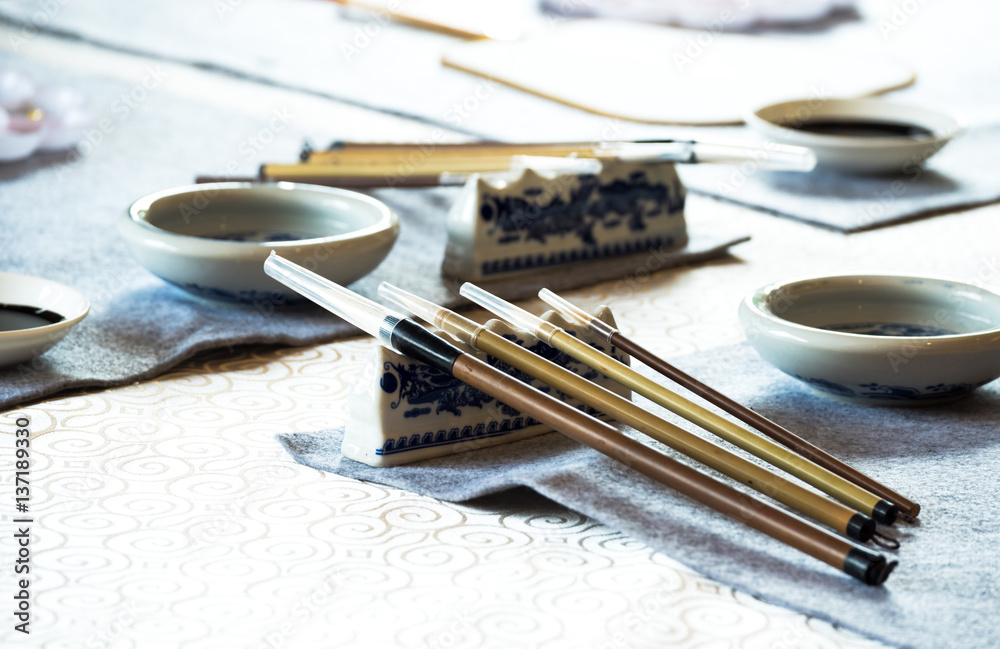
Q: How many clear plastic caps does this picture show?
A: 8